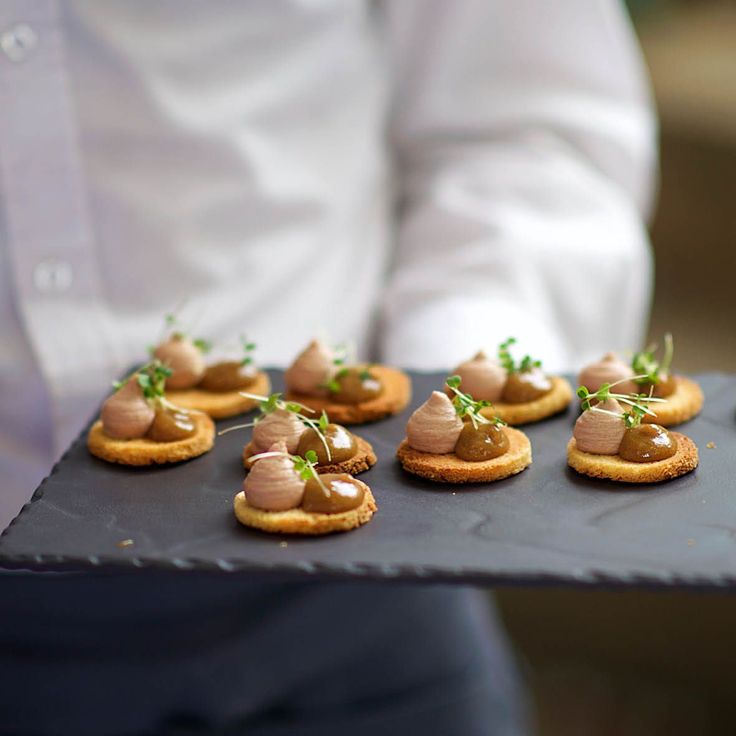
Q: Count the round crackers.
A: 9